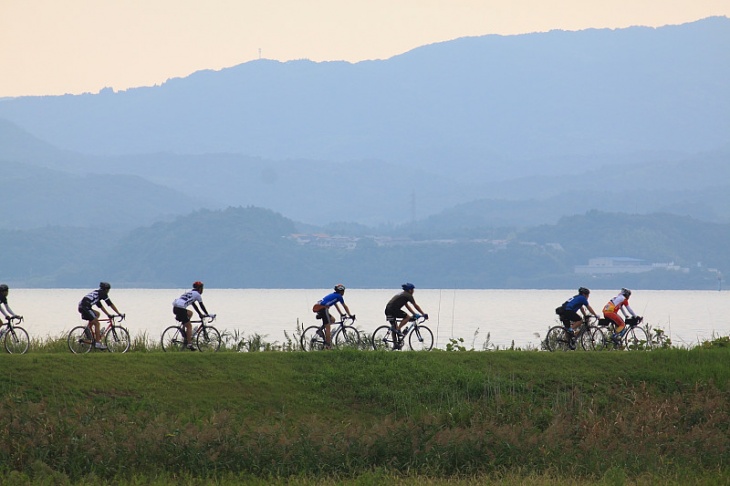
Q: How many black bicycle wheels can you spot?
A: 13